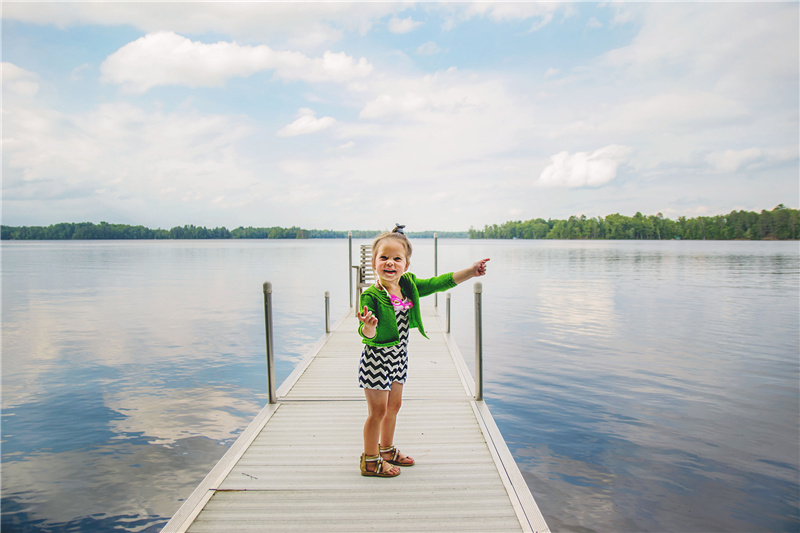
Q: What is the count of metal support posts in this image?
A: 6